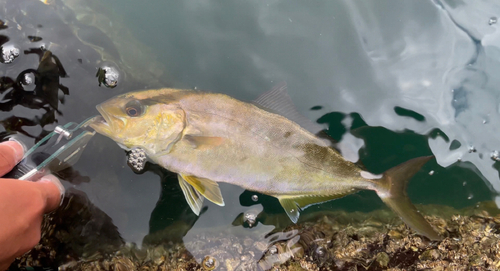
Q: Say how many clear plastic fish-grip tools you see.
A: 1